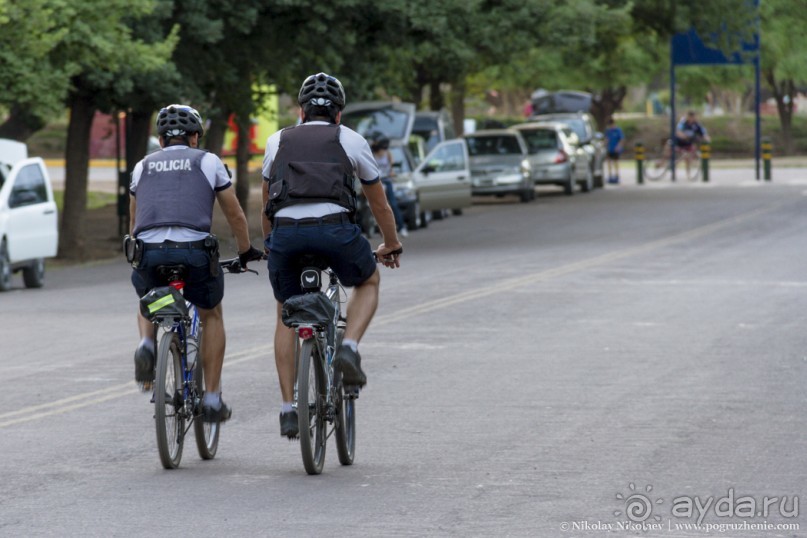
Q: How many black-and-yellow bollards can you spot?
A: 3